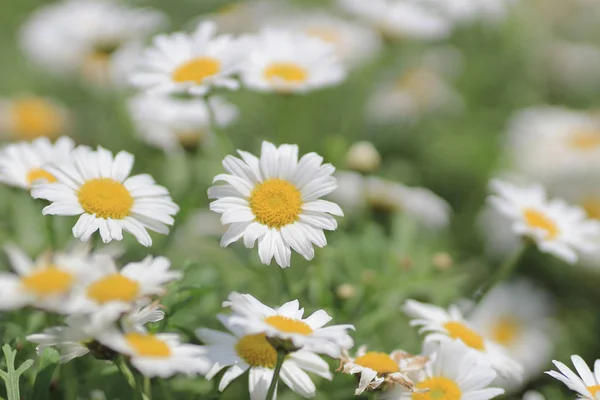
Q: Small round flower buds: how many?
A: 3